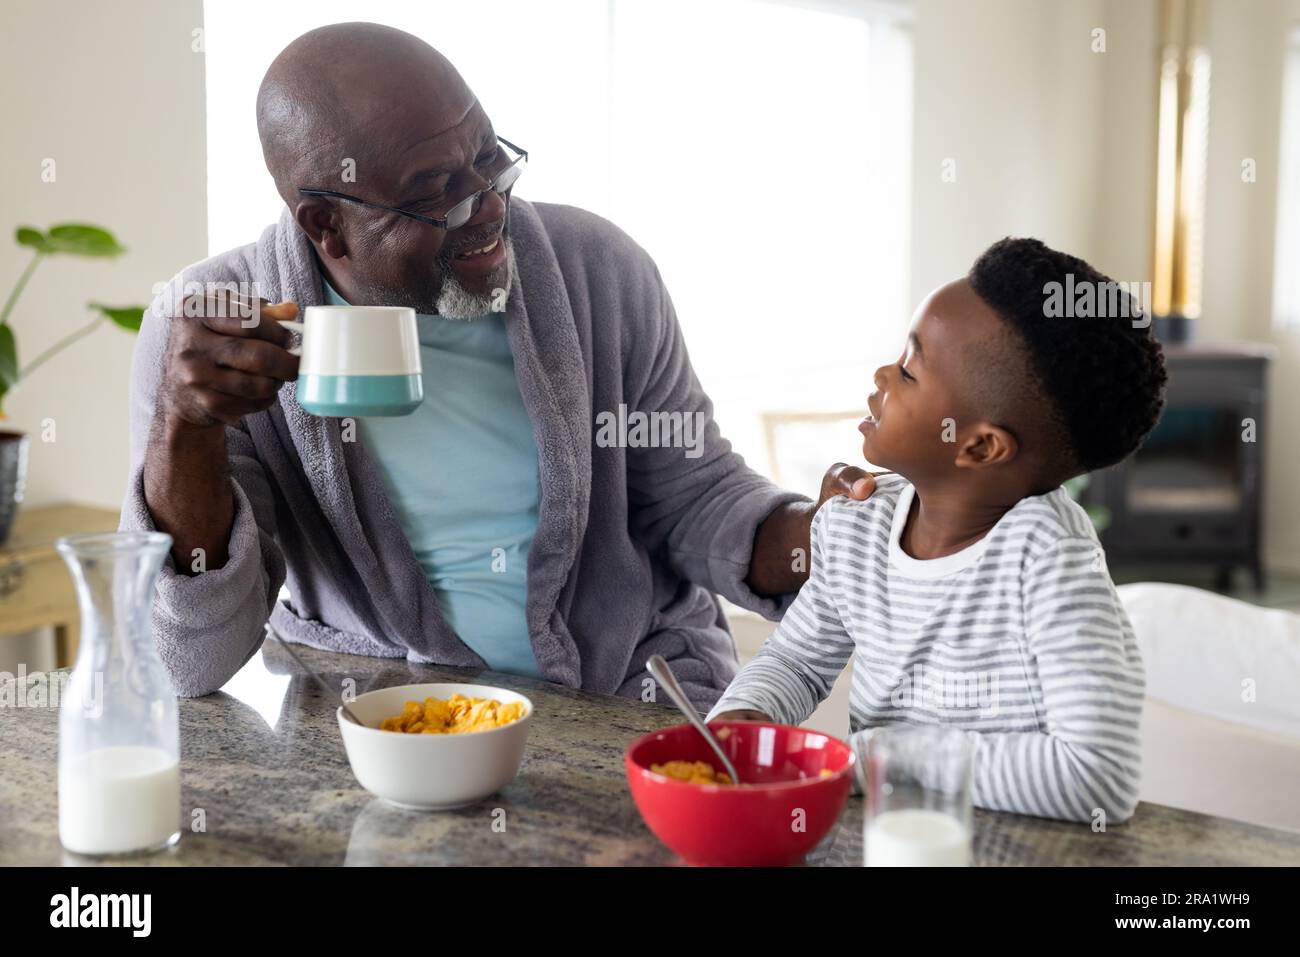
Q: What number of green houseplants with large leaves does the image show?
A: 1